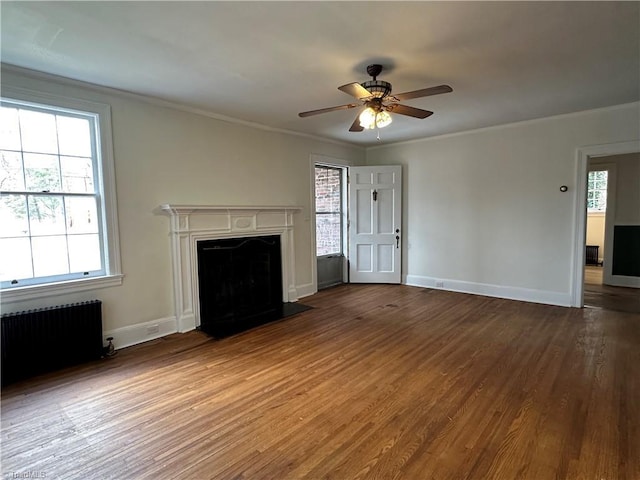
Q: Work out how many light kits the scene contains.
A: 1